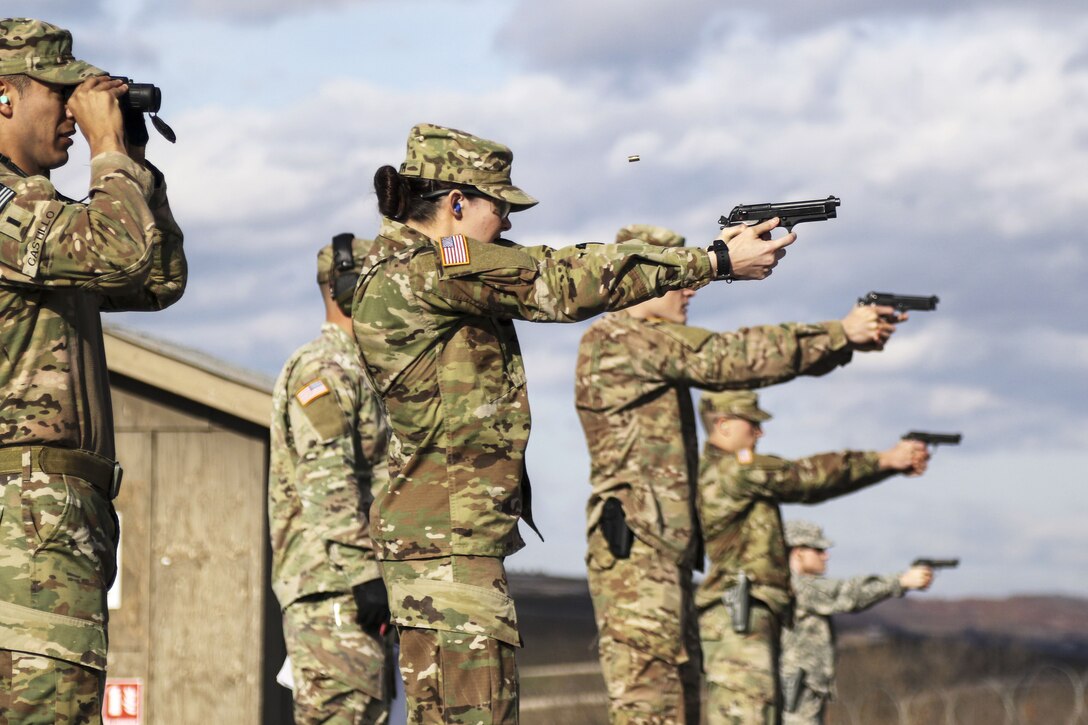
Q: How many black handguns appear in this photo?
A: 4